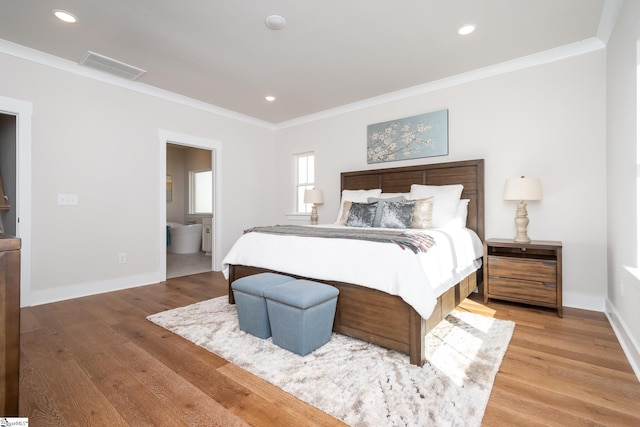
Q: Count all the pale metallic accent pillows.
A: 2